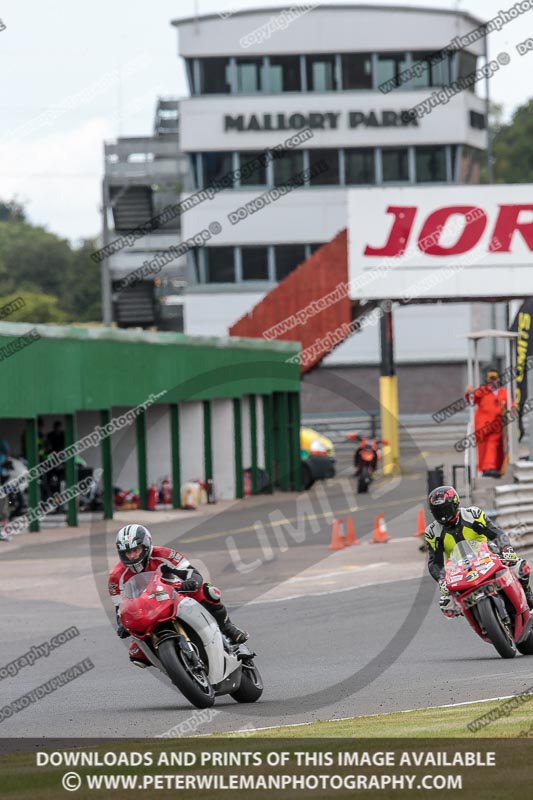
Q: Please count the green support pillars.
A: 11